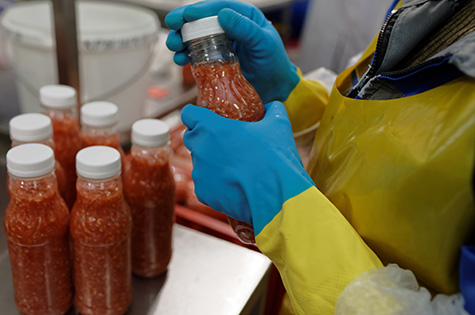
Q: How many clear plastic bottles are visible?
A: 7